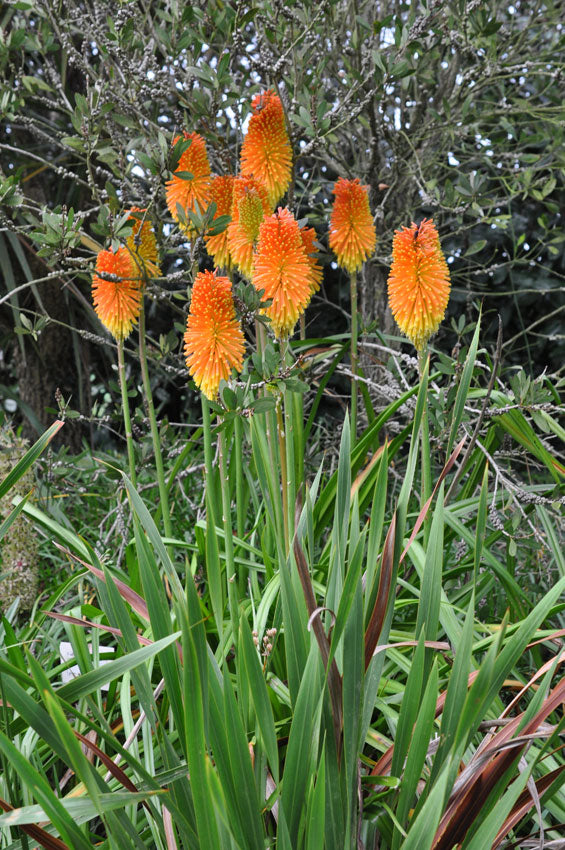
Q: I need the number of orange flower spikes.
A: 11